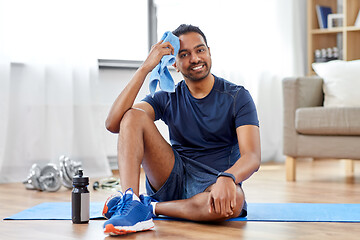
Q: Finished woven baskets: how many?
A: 0